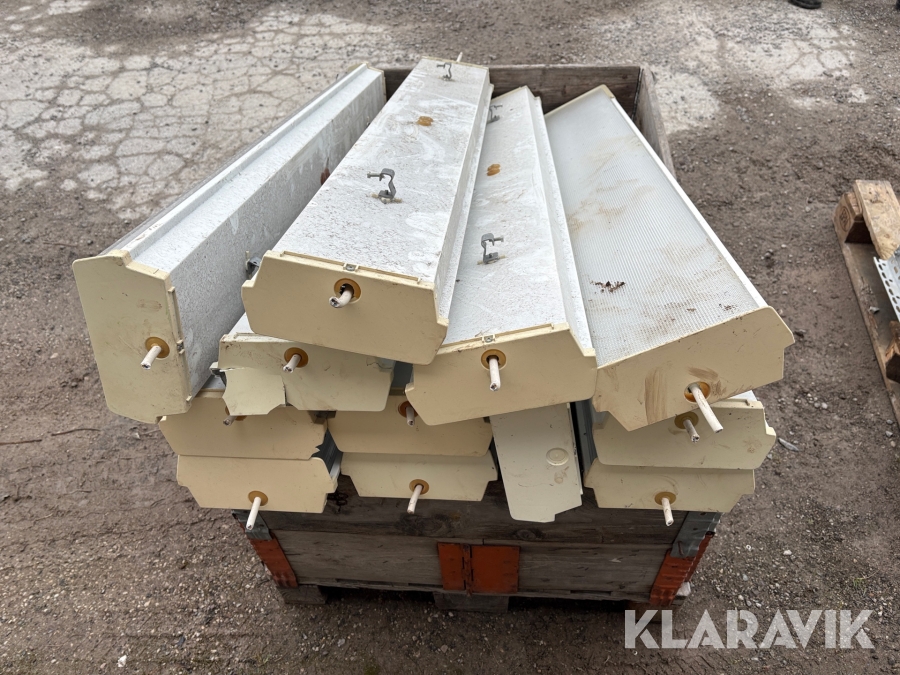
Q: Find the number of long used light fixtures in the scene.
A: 12